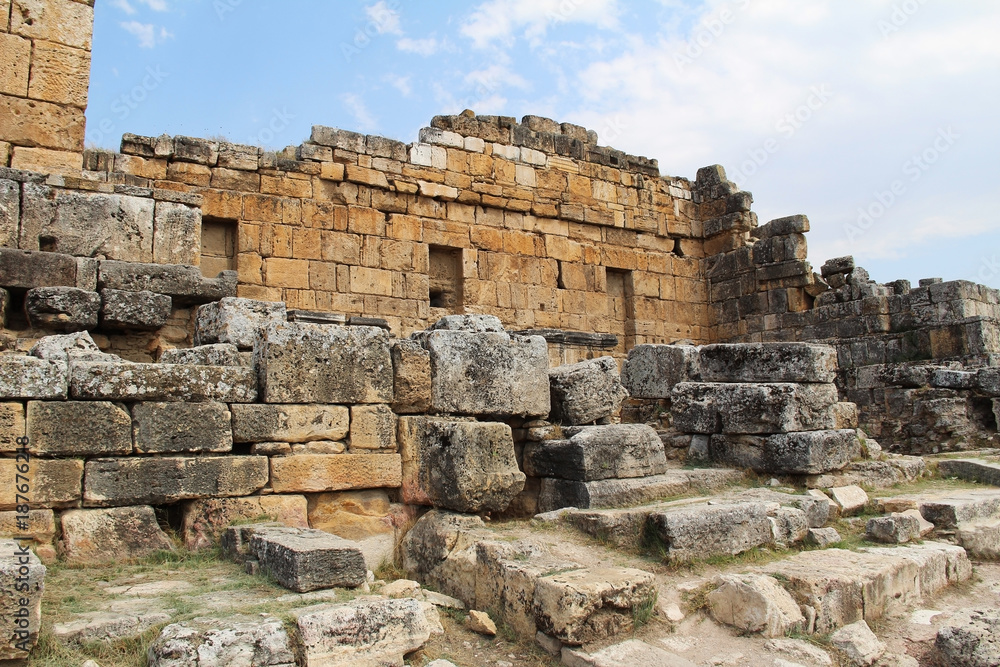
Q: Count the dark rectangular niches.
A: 3